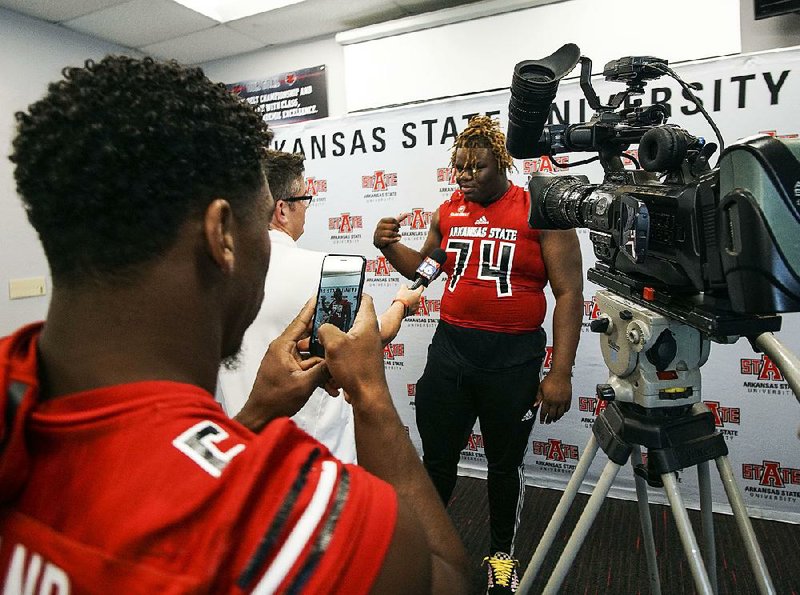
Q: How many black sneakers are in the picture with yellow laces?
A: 1